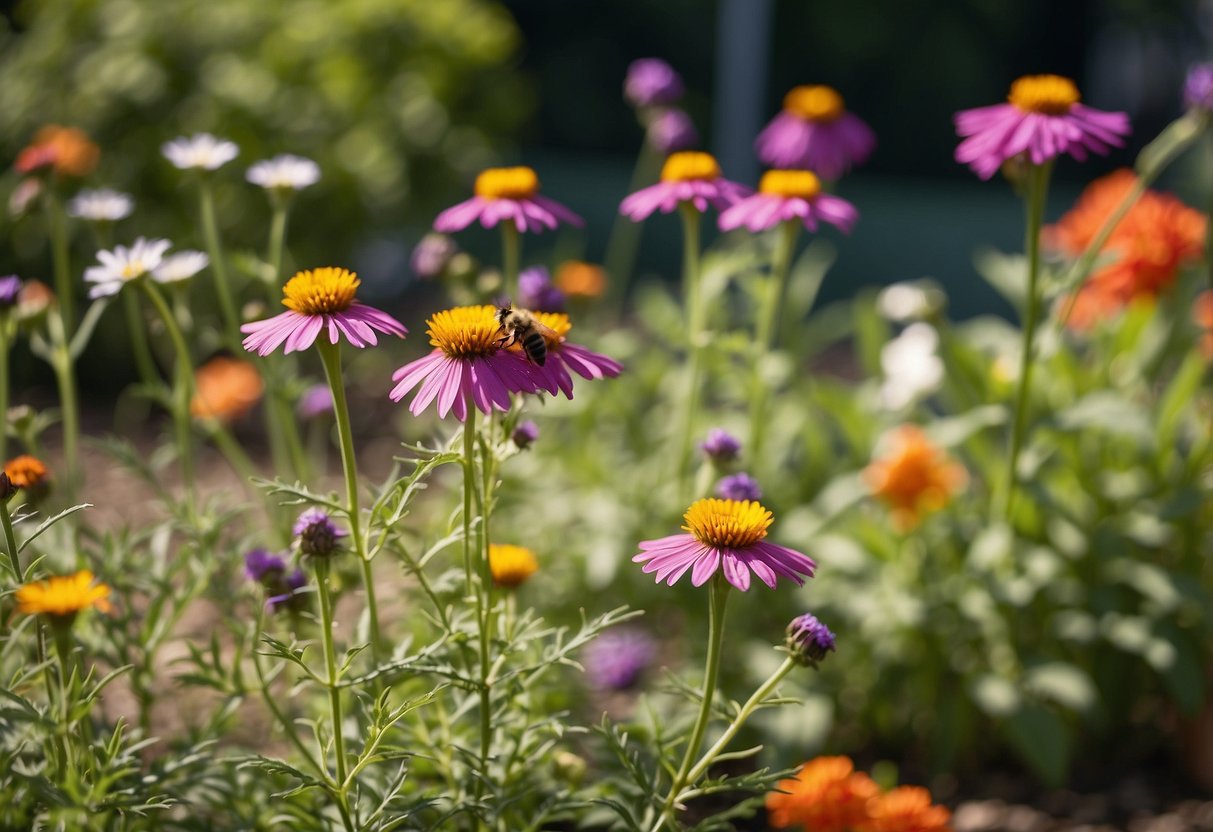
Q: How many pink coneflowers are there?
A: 9